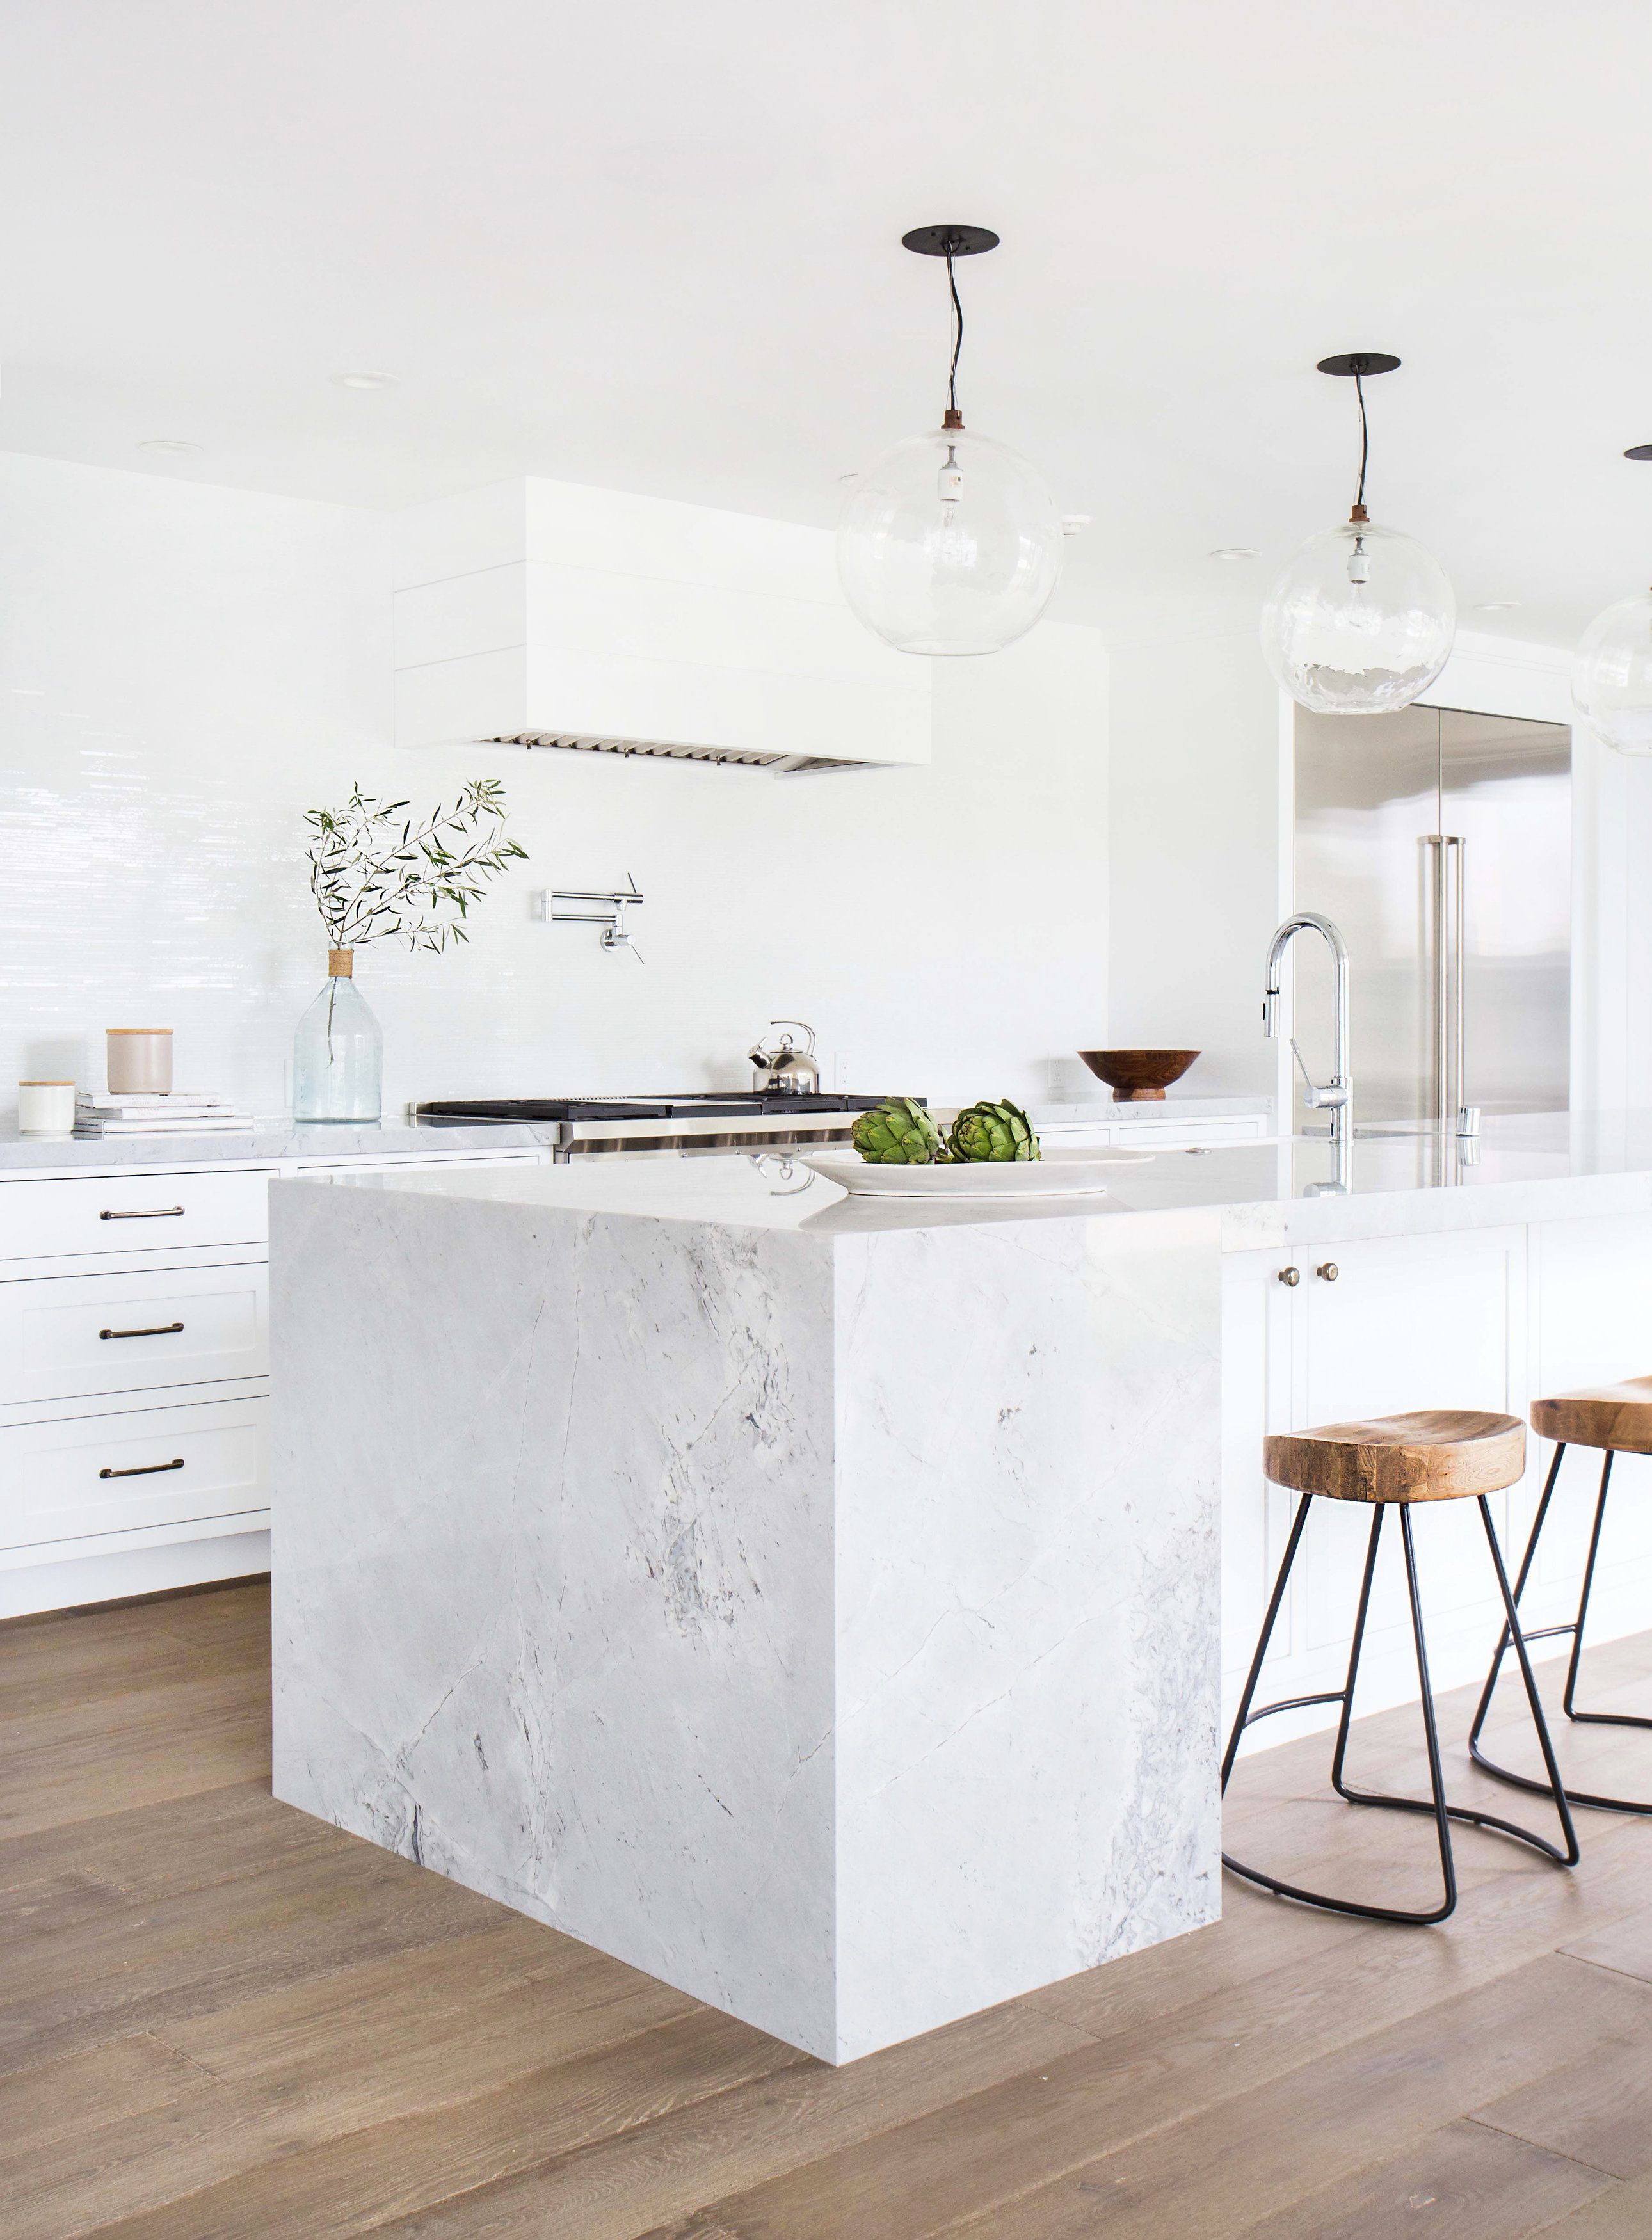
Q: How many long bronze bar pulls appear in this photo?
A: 3